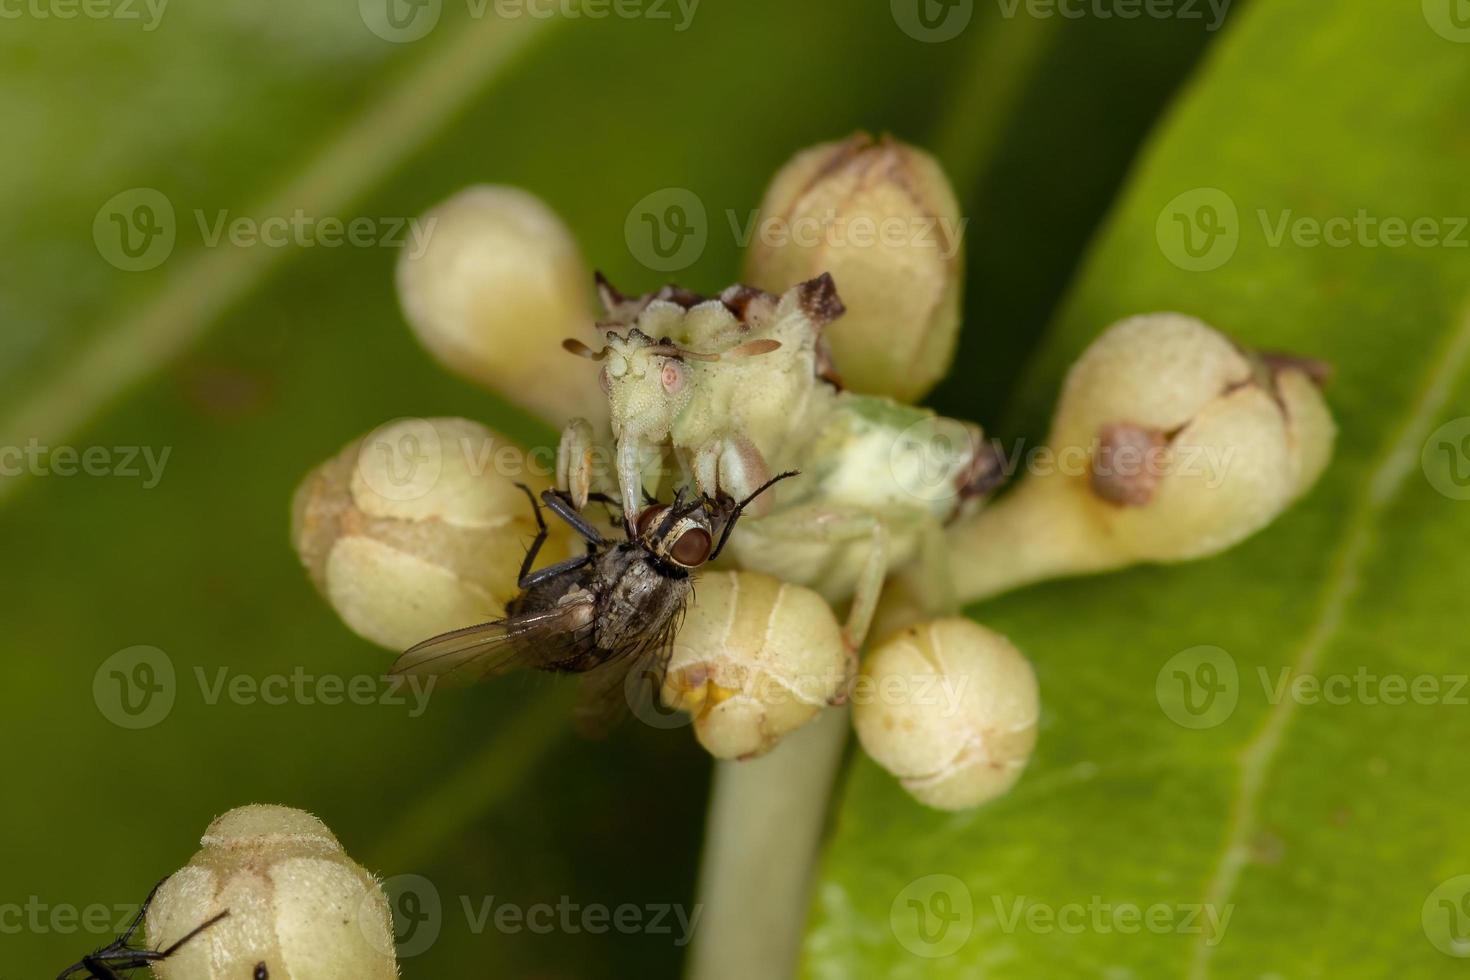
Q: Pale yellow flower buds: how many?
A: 7